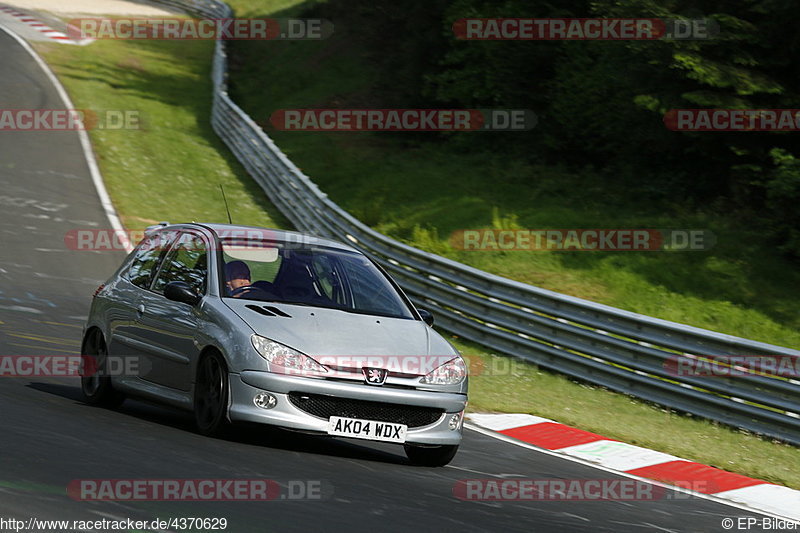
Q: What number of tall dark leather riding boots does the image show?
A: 0